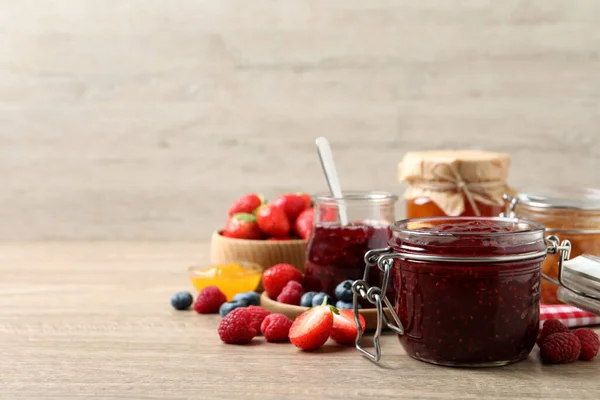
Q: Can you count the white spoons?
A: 1